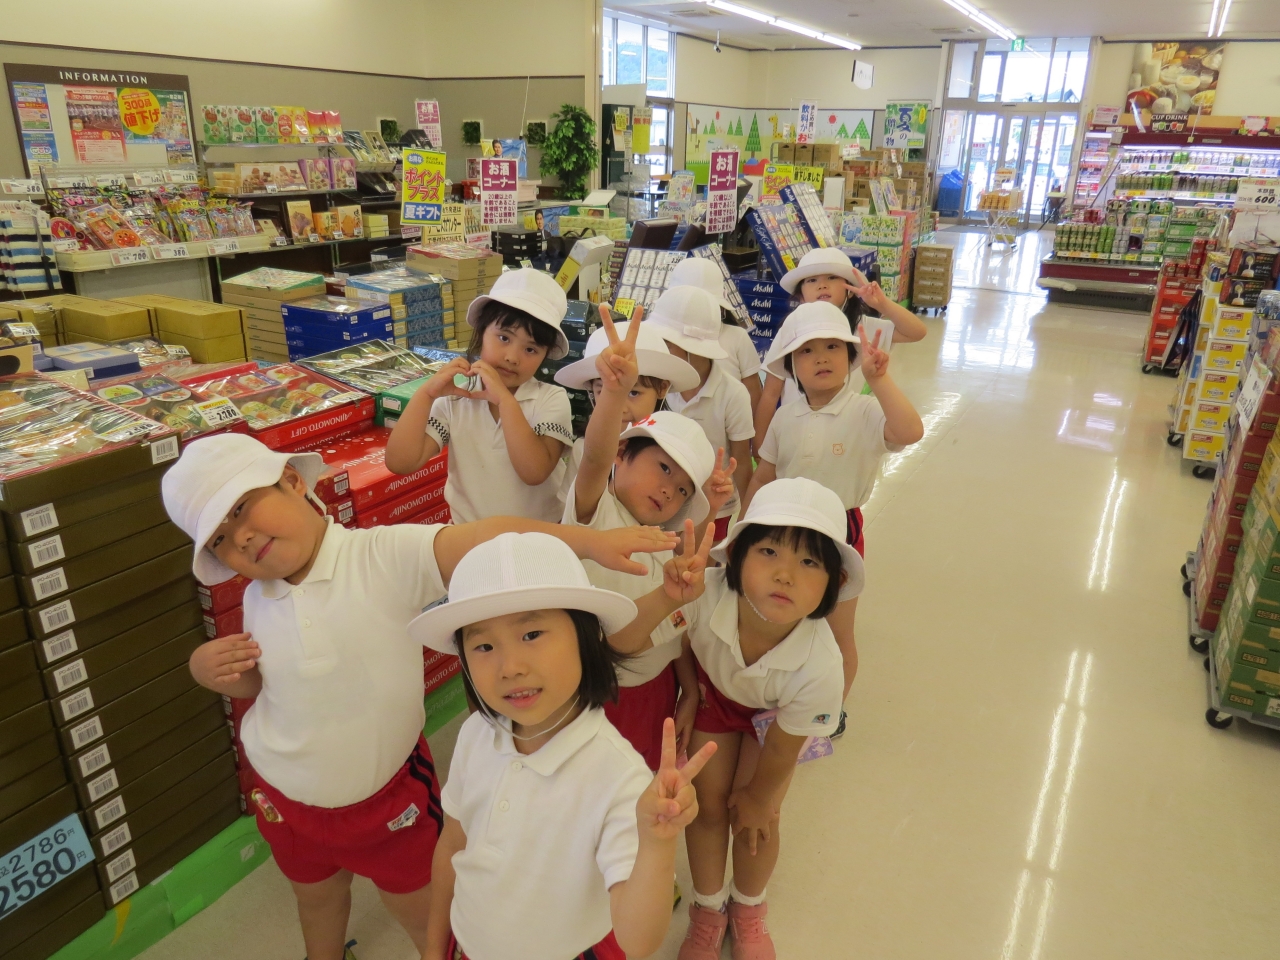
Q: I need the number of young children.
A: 10